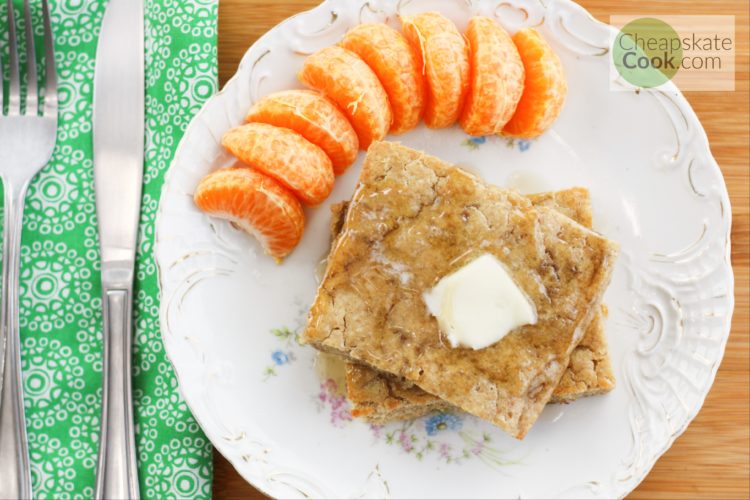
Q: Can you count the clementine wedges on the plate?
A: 8